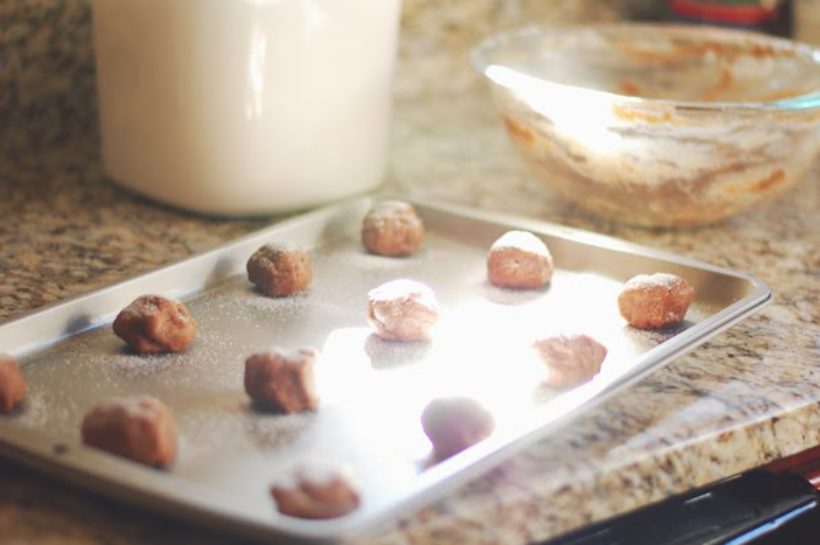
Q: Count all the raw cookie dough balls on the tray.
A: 12